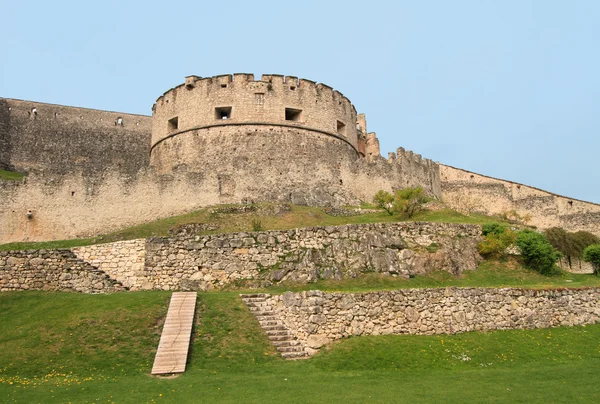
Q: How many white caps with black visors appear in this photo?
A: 0